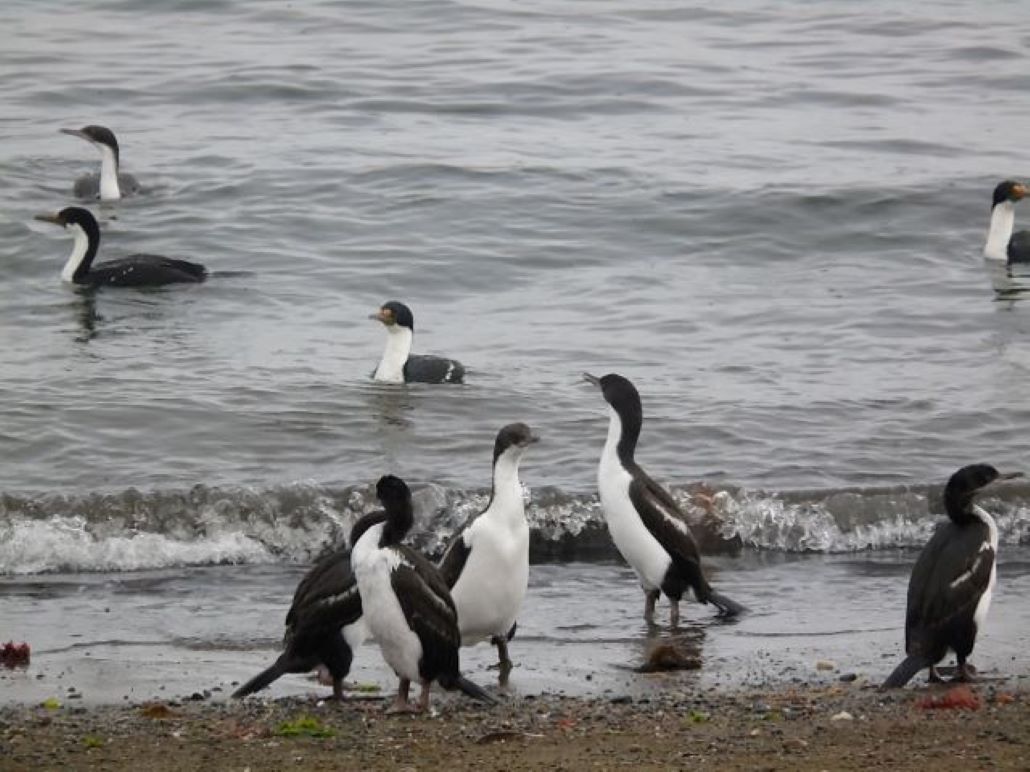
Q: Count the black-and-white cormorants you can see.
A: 9